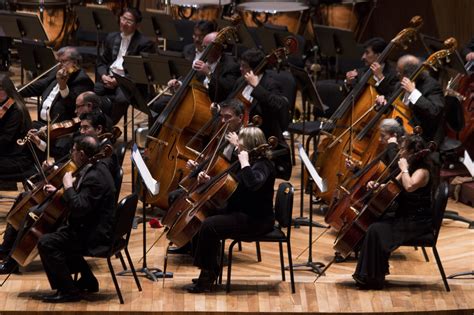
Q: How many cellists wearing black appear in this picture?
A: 6